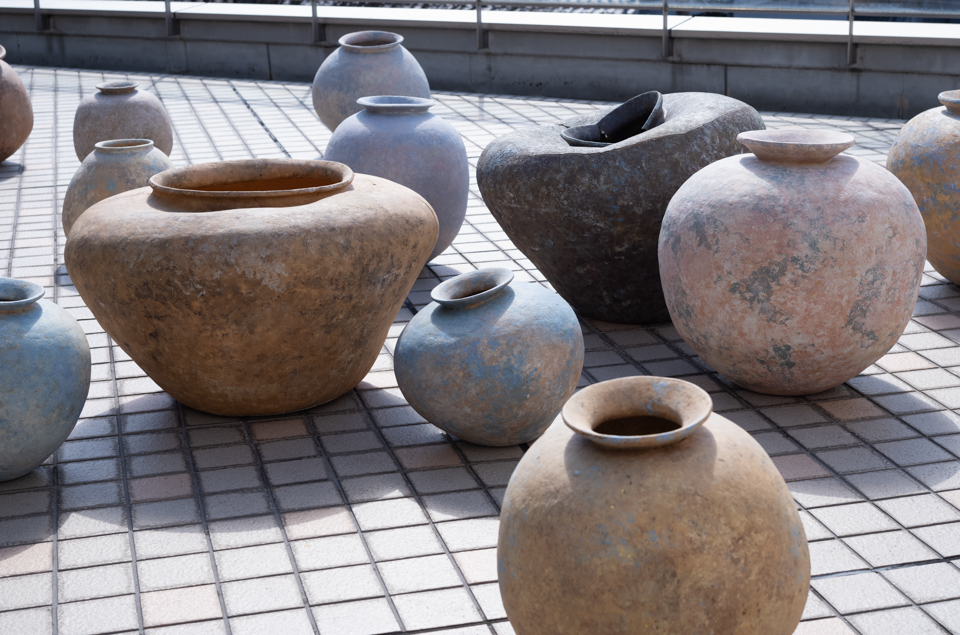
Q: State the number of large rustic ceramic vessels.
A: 12